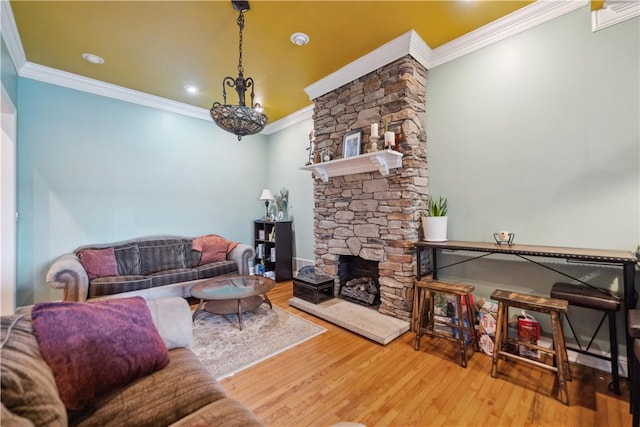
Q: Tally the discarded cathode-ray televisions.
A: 0